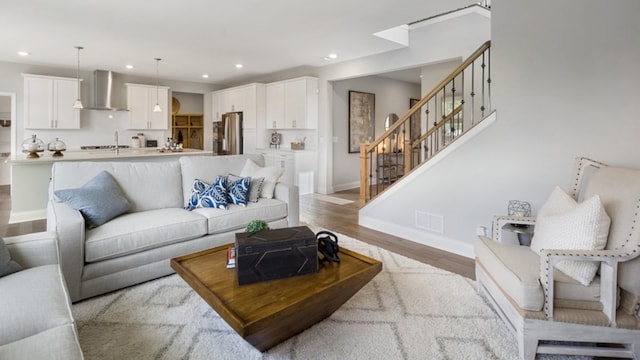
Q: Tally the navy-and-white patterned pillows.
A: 2